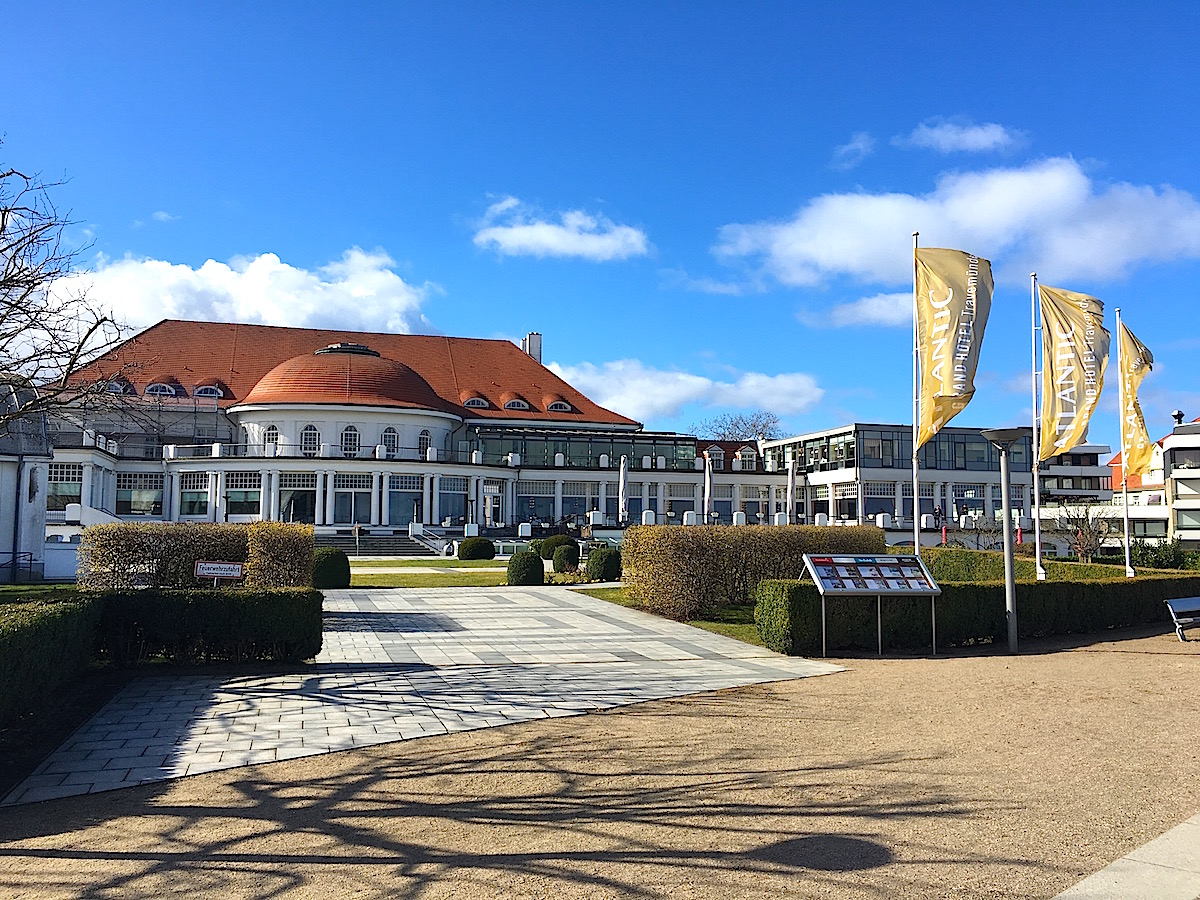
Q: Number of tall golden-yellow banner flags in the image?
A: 3